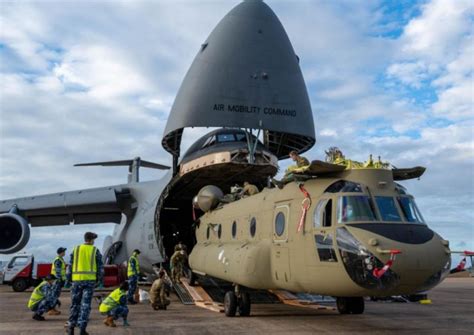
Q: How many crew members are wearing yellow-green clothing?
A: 5